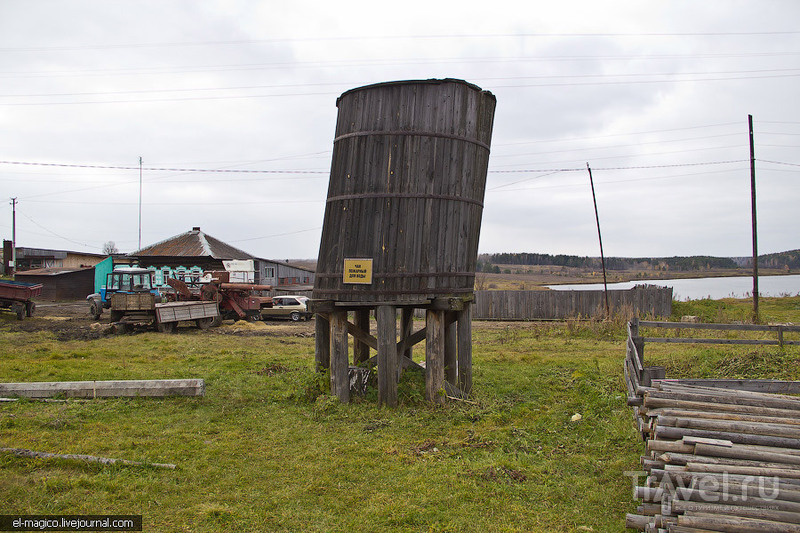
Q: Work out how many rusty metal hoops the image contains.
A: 4